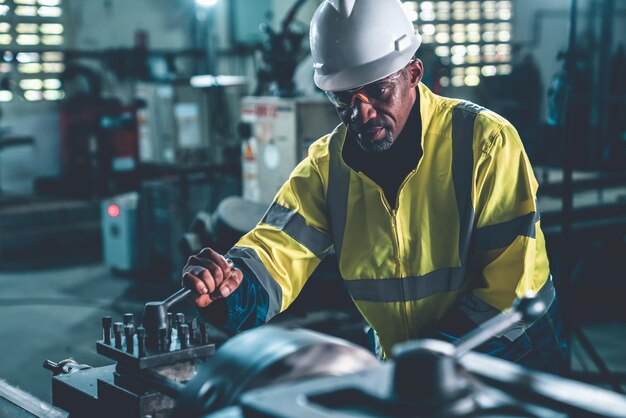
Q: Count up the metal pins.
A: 11